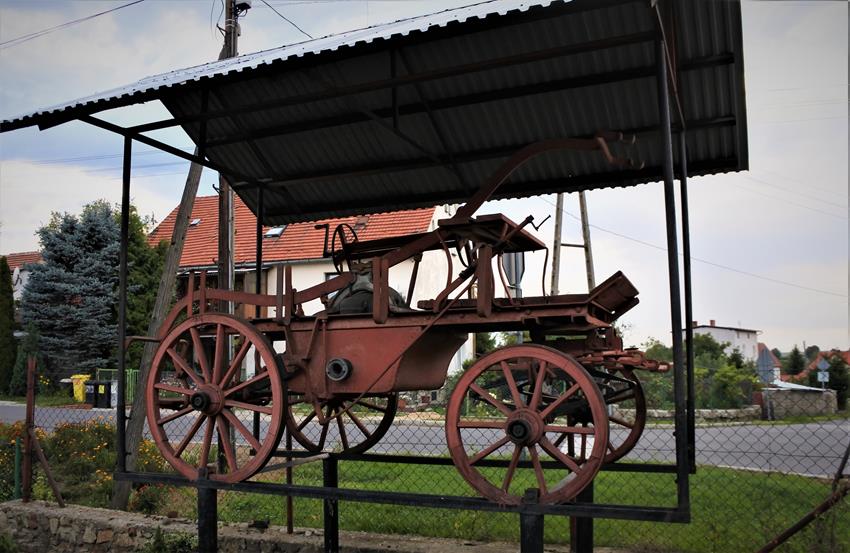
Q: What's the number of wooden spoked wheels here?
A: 4